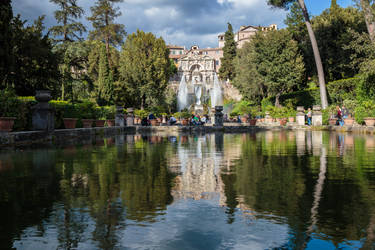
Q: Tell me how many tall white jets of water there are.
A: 2